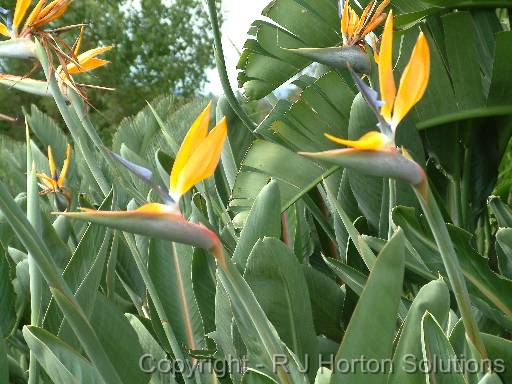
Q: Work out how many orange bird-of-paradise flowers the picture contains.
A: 6